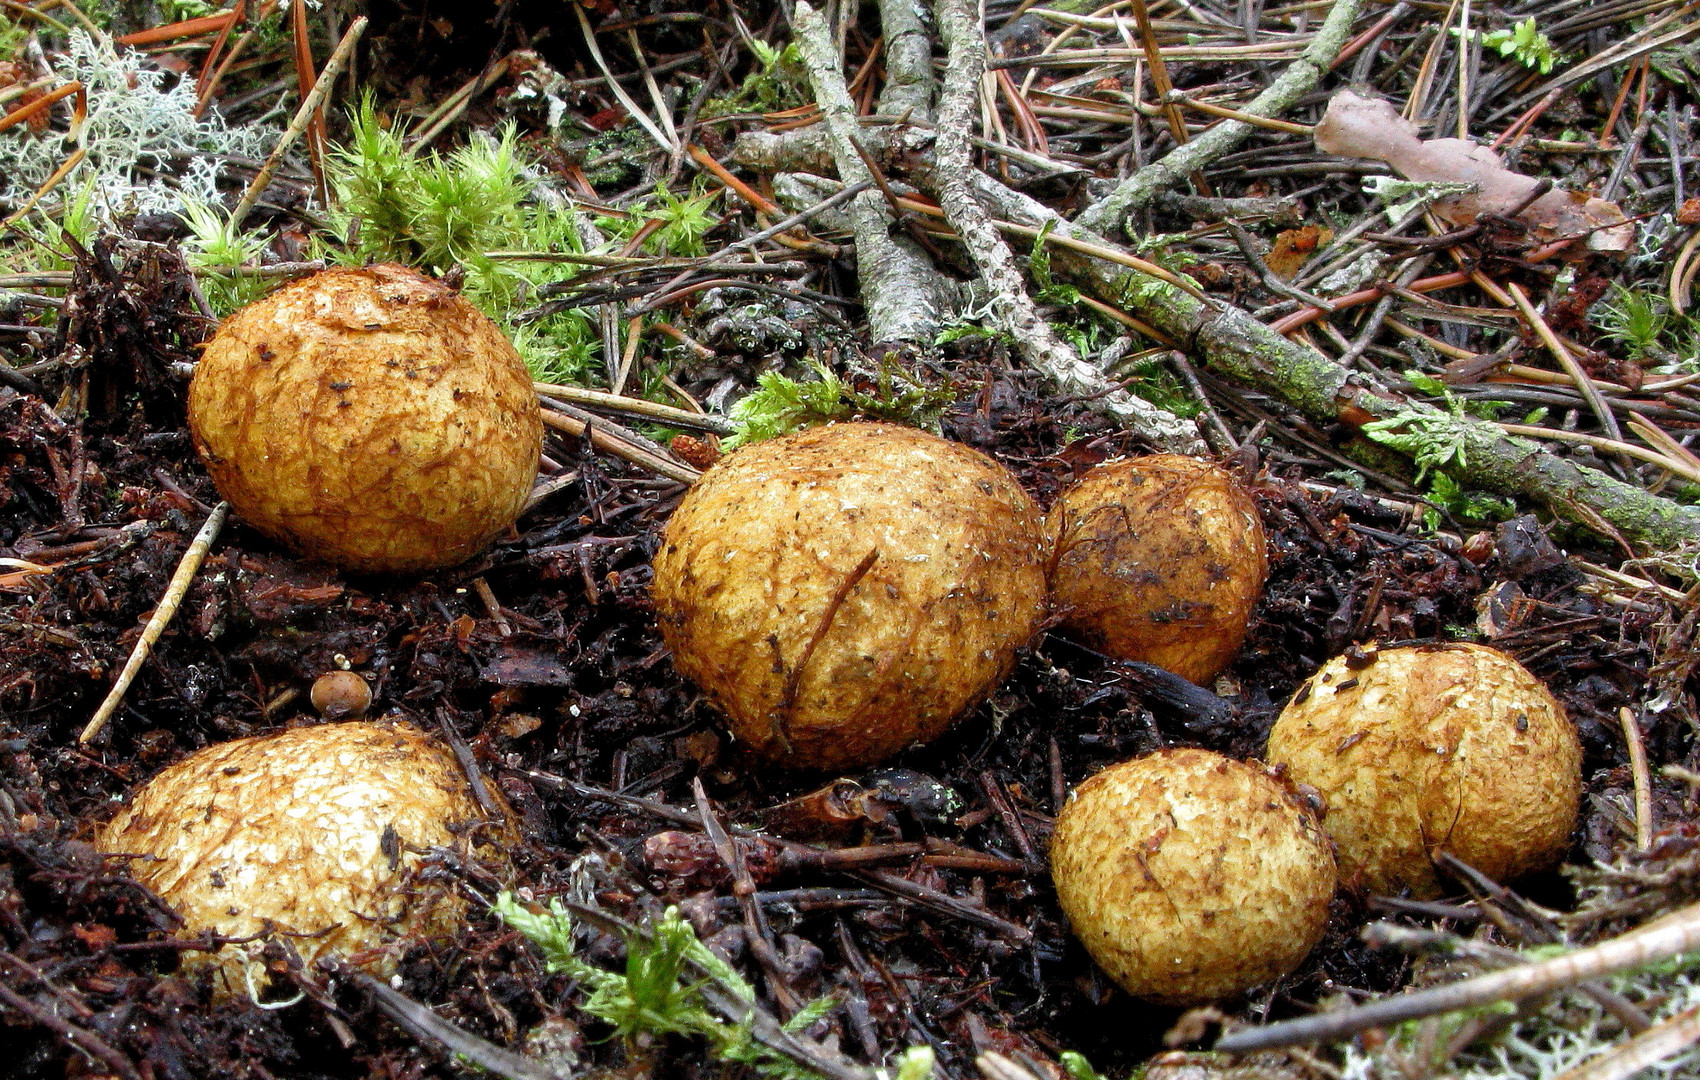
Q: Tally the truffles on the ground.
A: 6